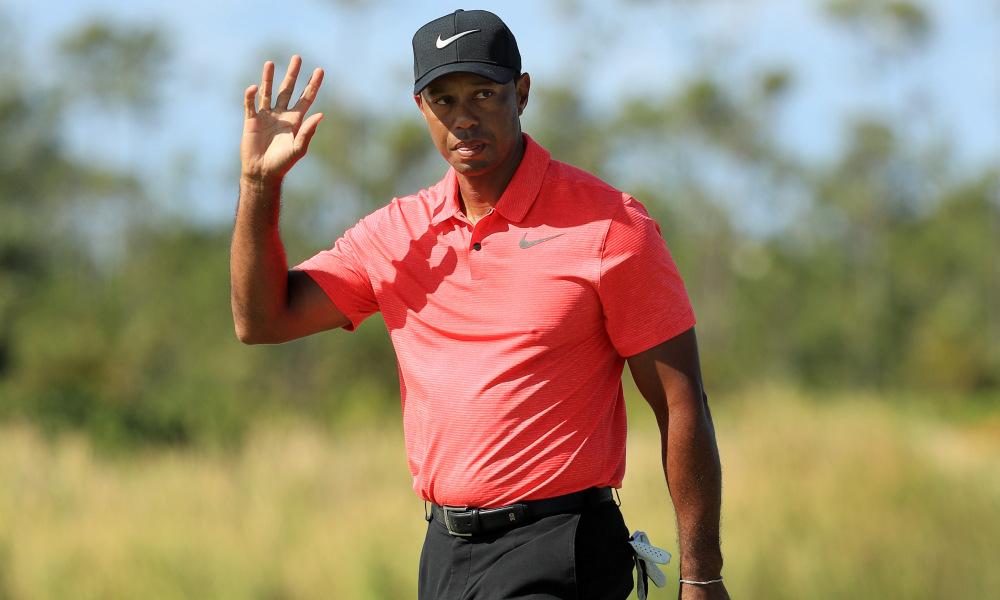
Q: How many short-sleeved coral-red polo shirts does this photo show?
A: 1